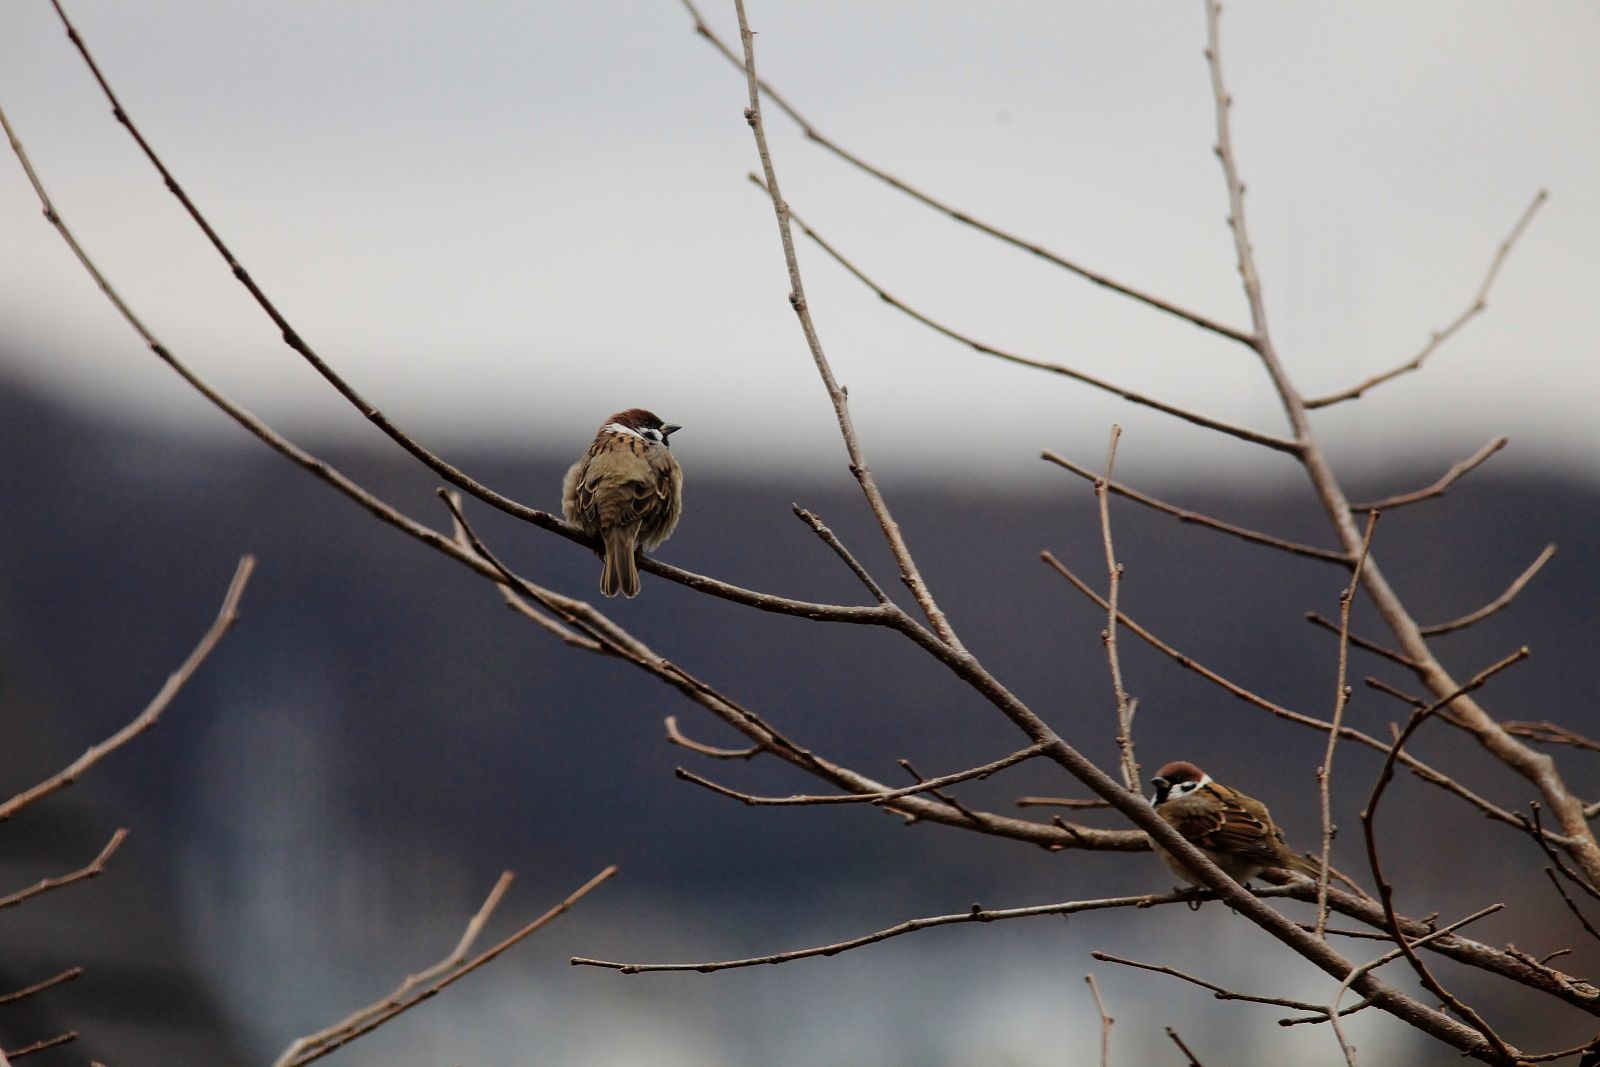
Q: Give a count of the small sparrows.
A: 2